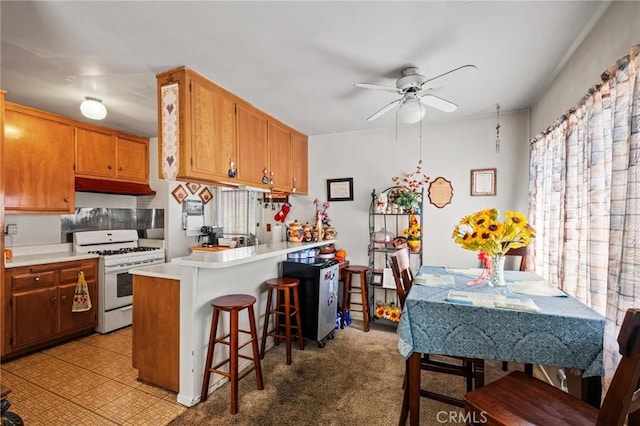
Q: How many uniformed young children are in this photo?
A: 0